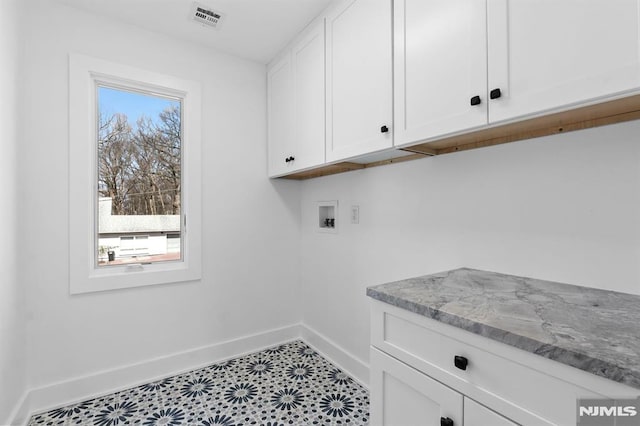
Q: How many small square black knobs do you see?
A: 7